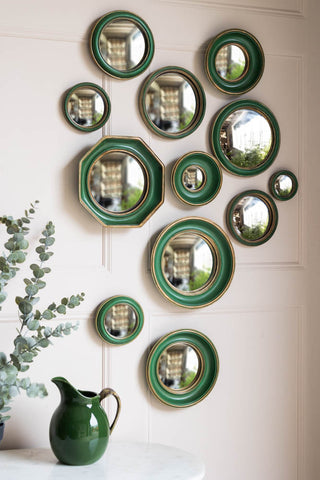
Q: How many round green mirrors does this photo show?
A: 11